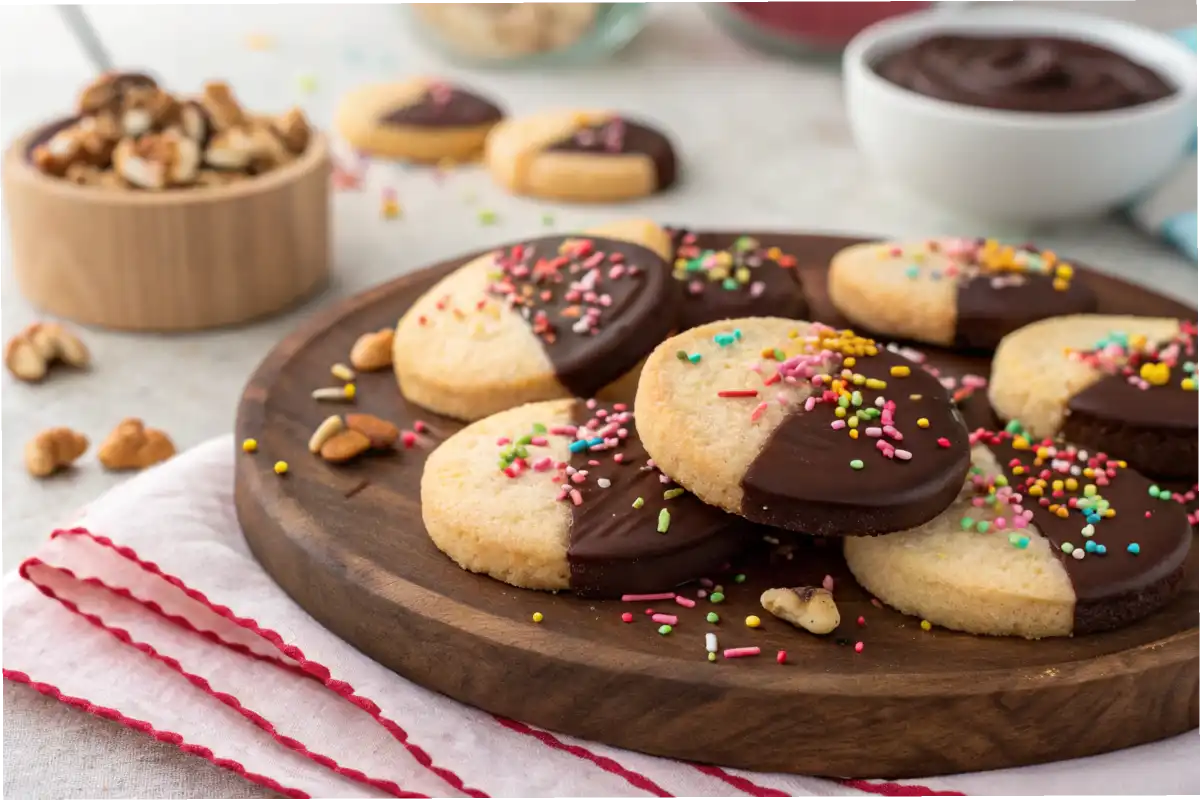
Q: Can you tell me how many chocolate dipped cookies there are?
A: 9